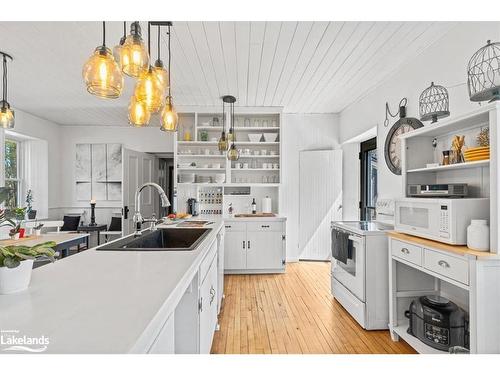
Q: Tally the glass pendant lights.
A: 11